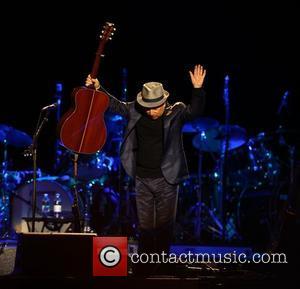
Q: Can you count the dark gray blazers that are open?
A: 1